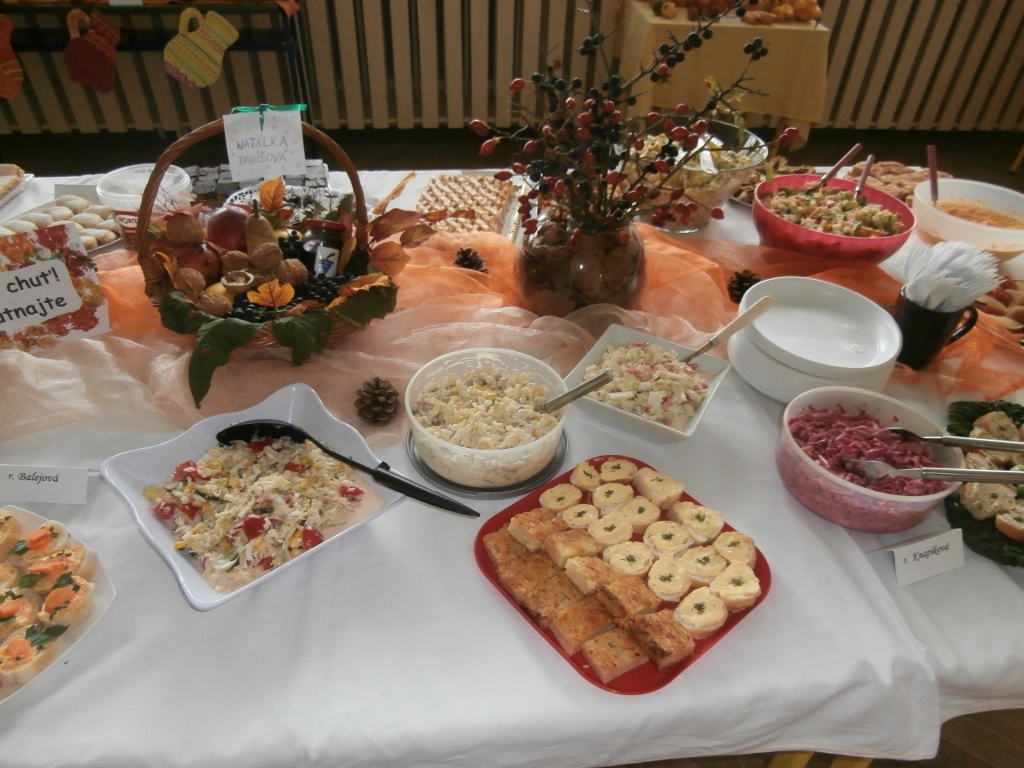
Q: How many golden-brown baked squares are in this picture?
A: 10